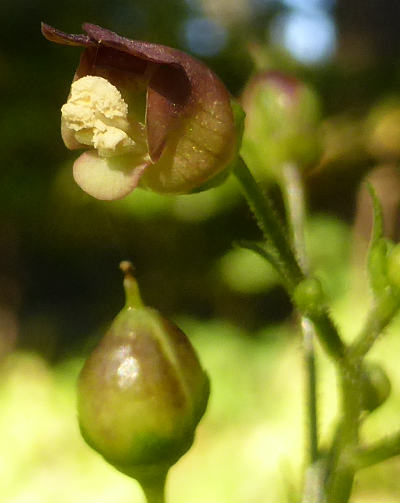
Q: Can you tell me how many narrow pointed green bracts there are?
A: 2